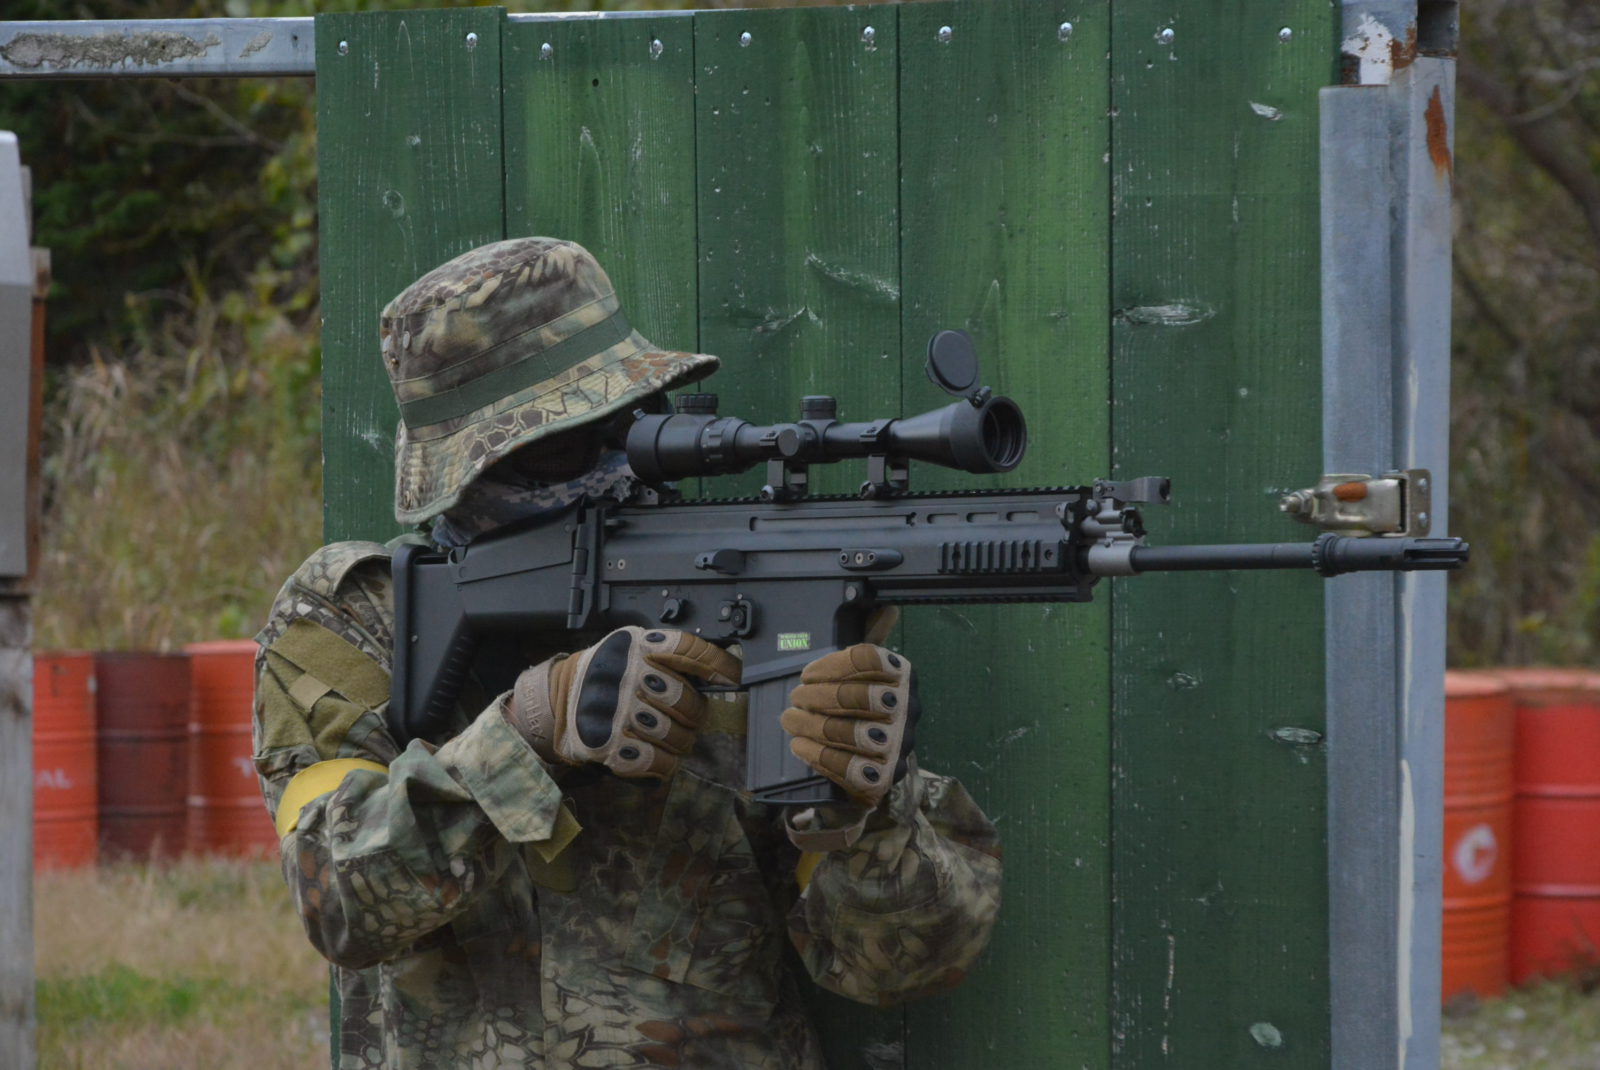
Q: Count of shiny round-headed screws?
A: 10